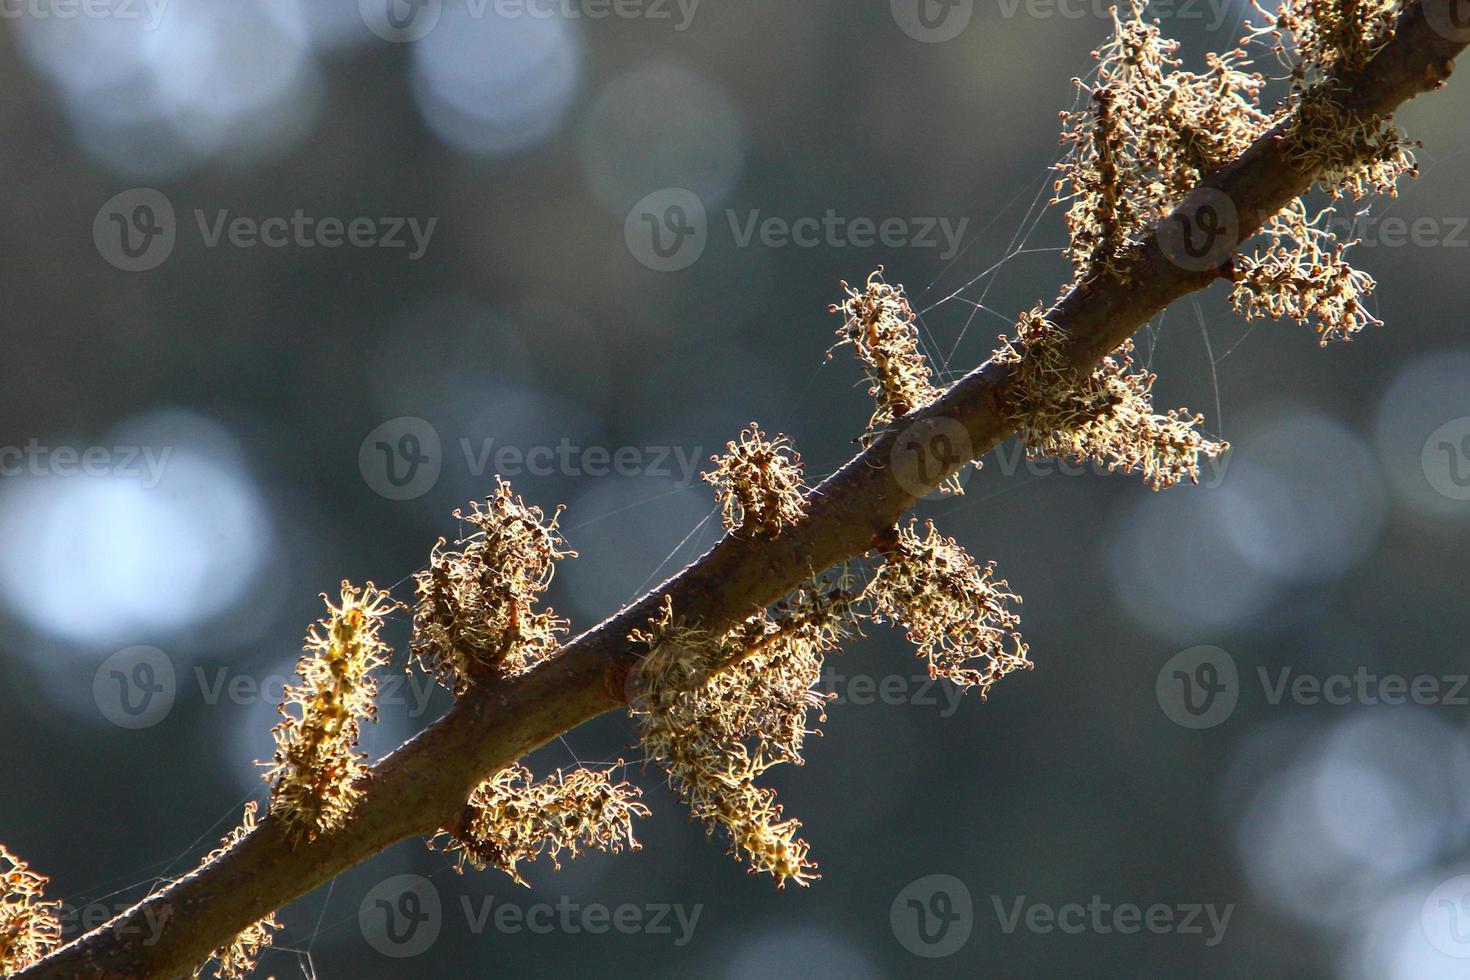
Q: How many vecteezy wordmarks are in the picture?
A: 15